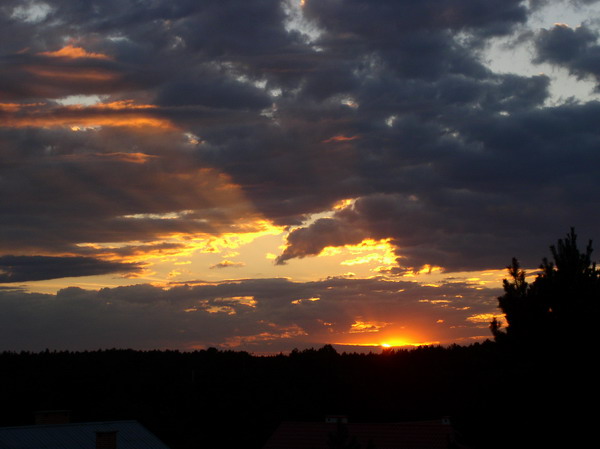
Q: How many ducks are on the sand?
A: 0